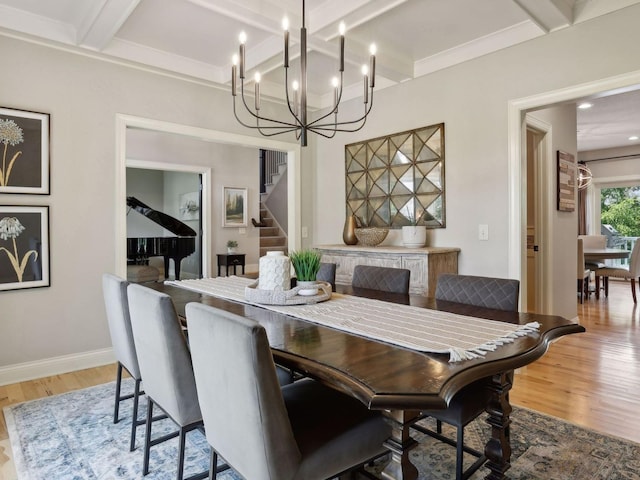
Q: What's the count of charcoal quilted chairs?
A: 3